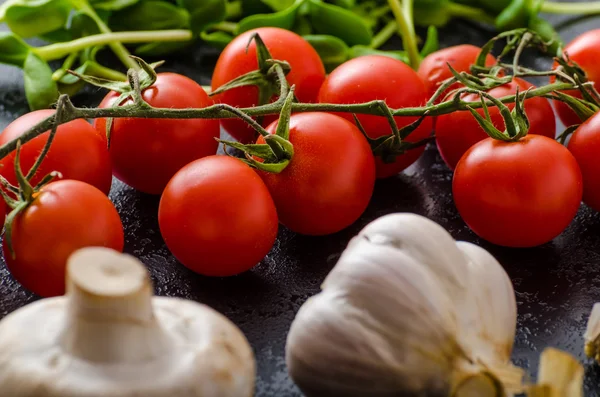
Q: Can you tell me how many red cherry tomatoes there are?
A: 12